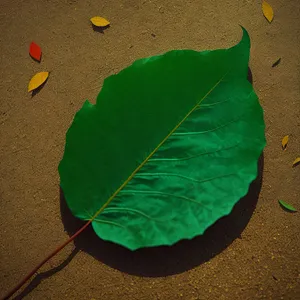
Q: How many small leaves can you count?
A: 8